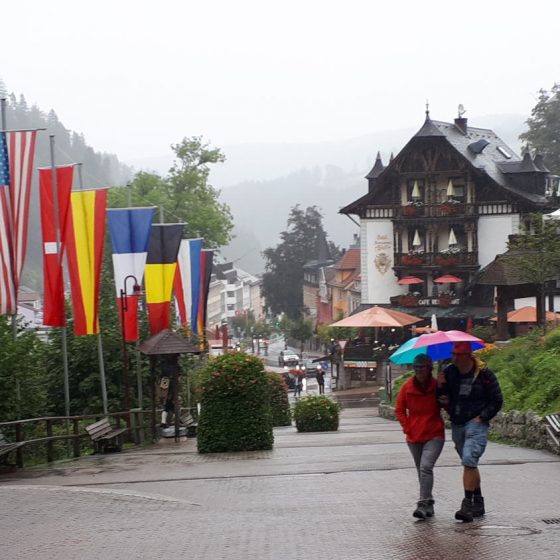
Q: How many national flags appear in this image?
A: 7